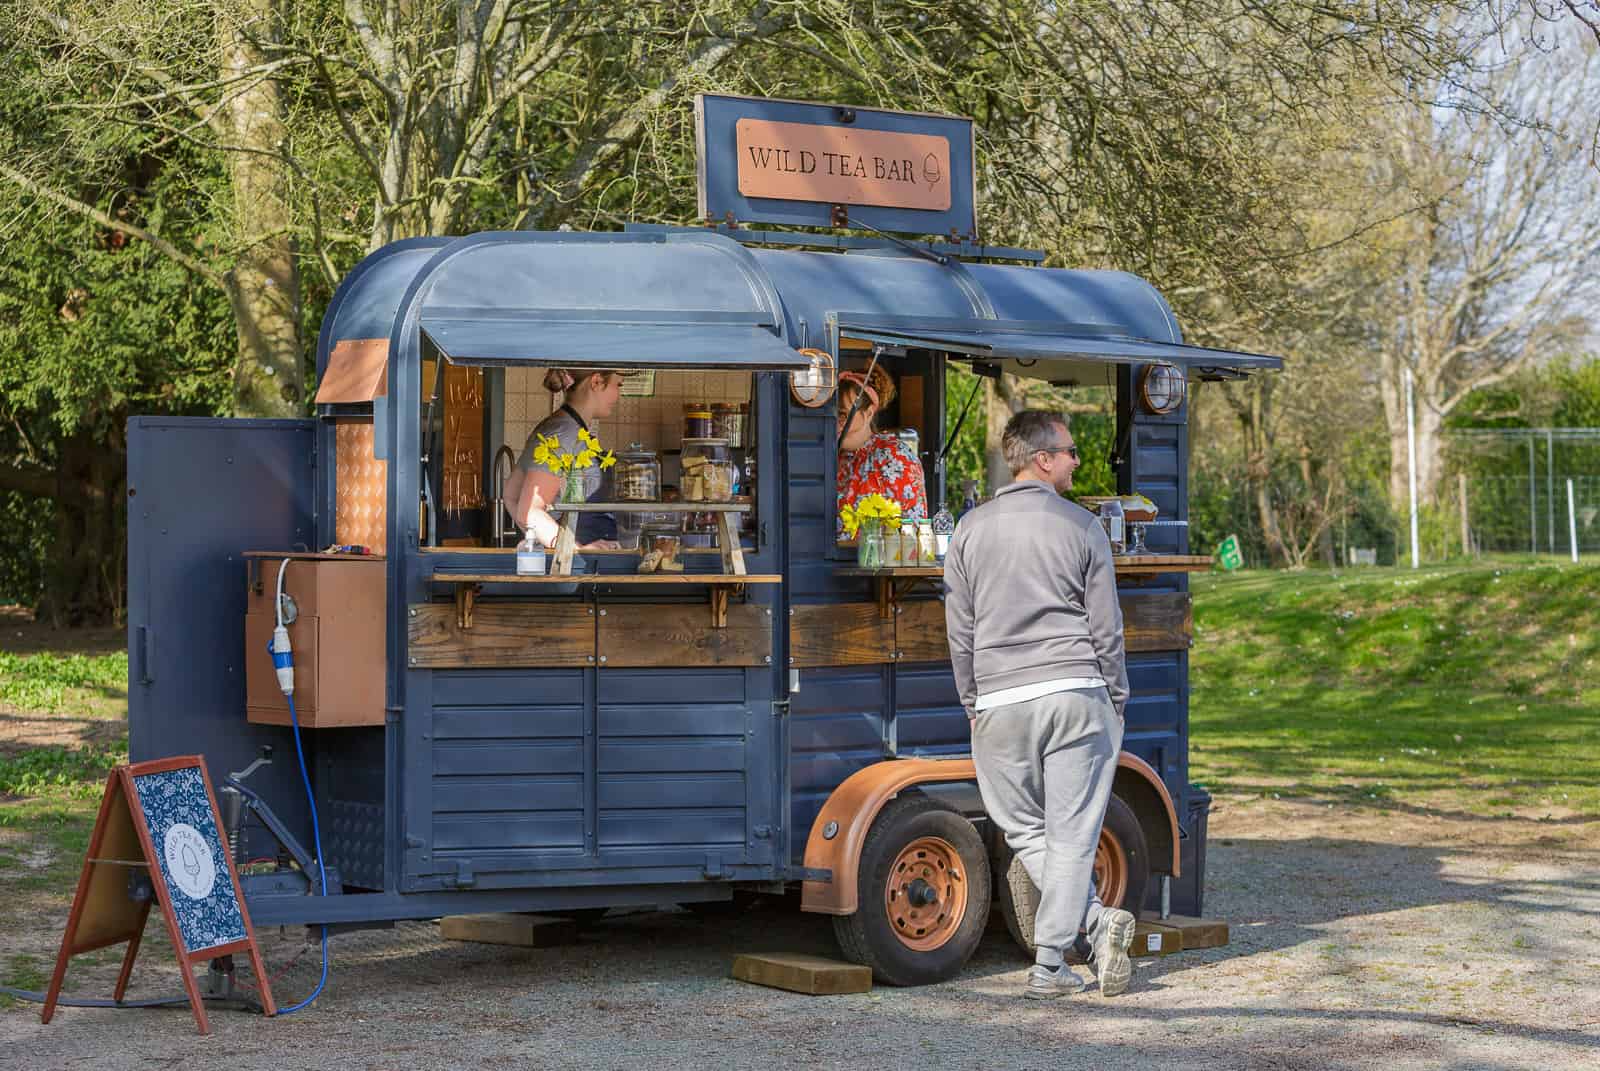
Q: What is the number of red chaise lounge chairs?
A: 0